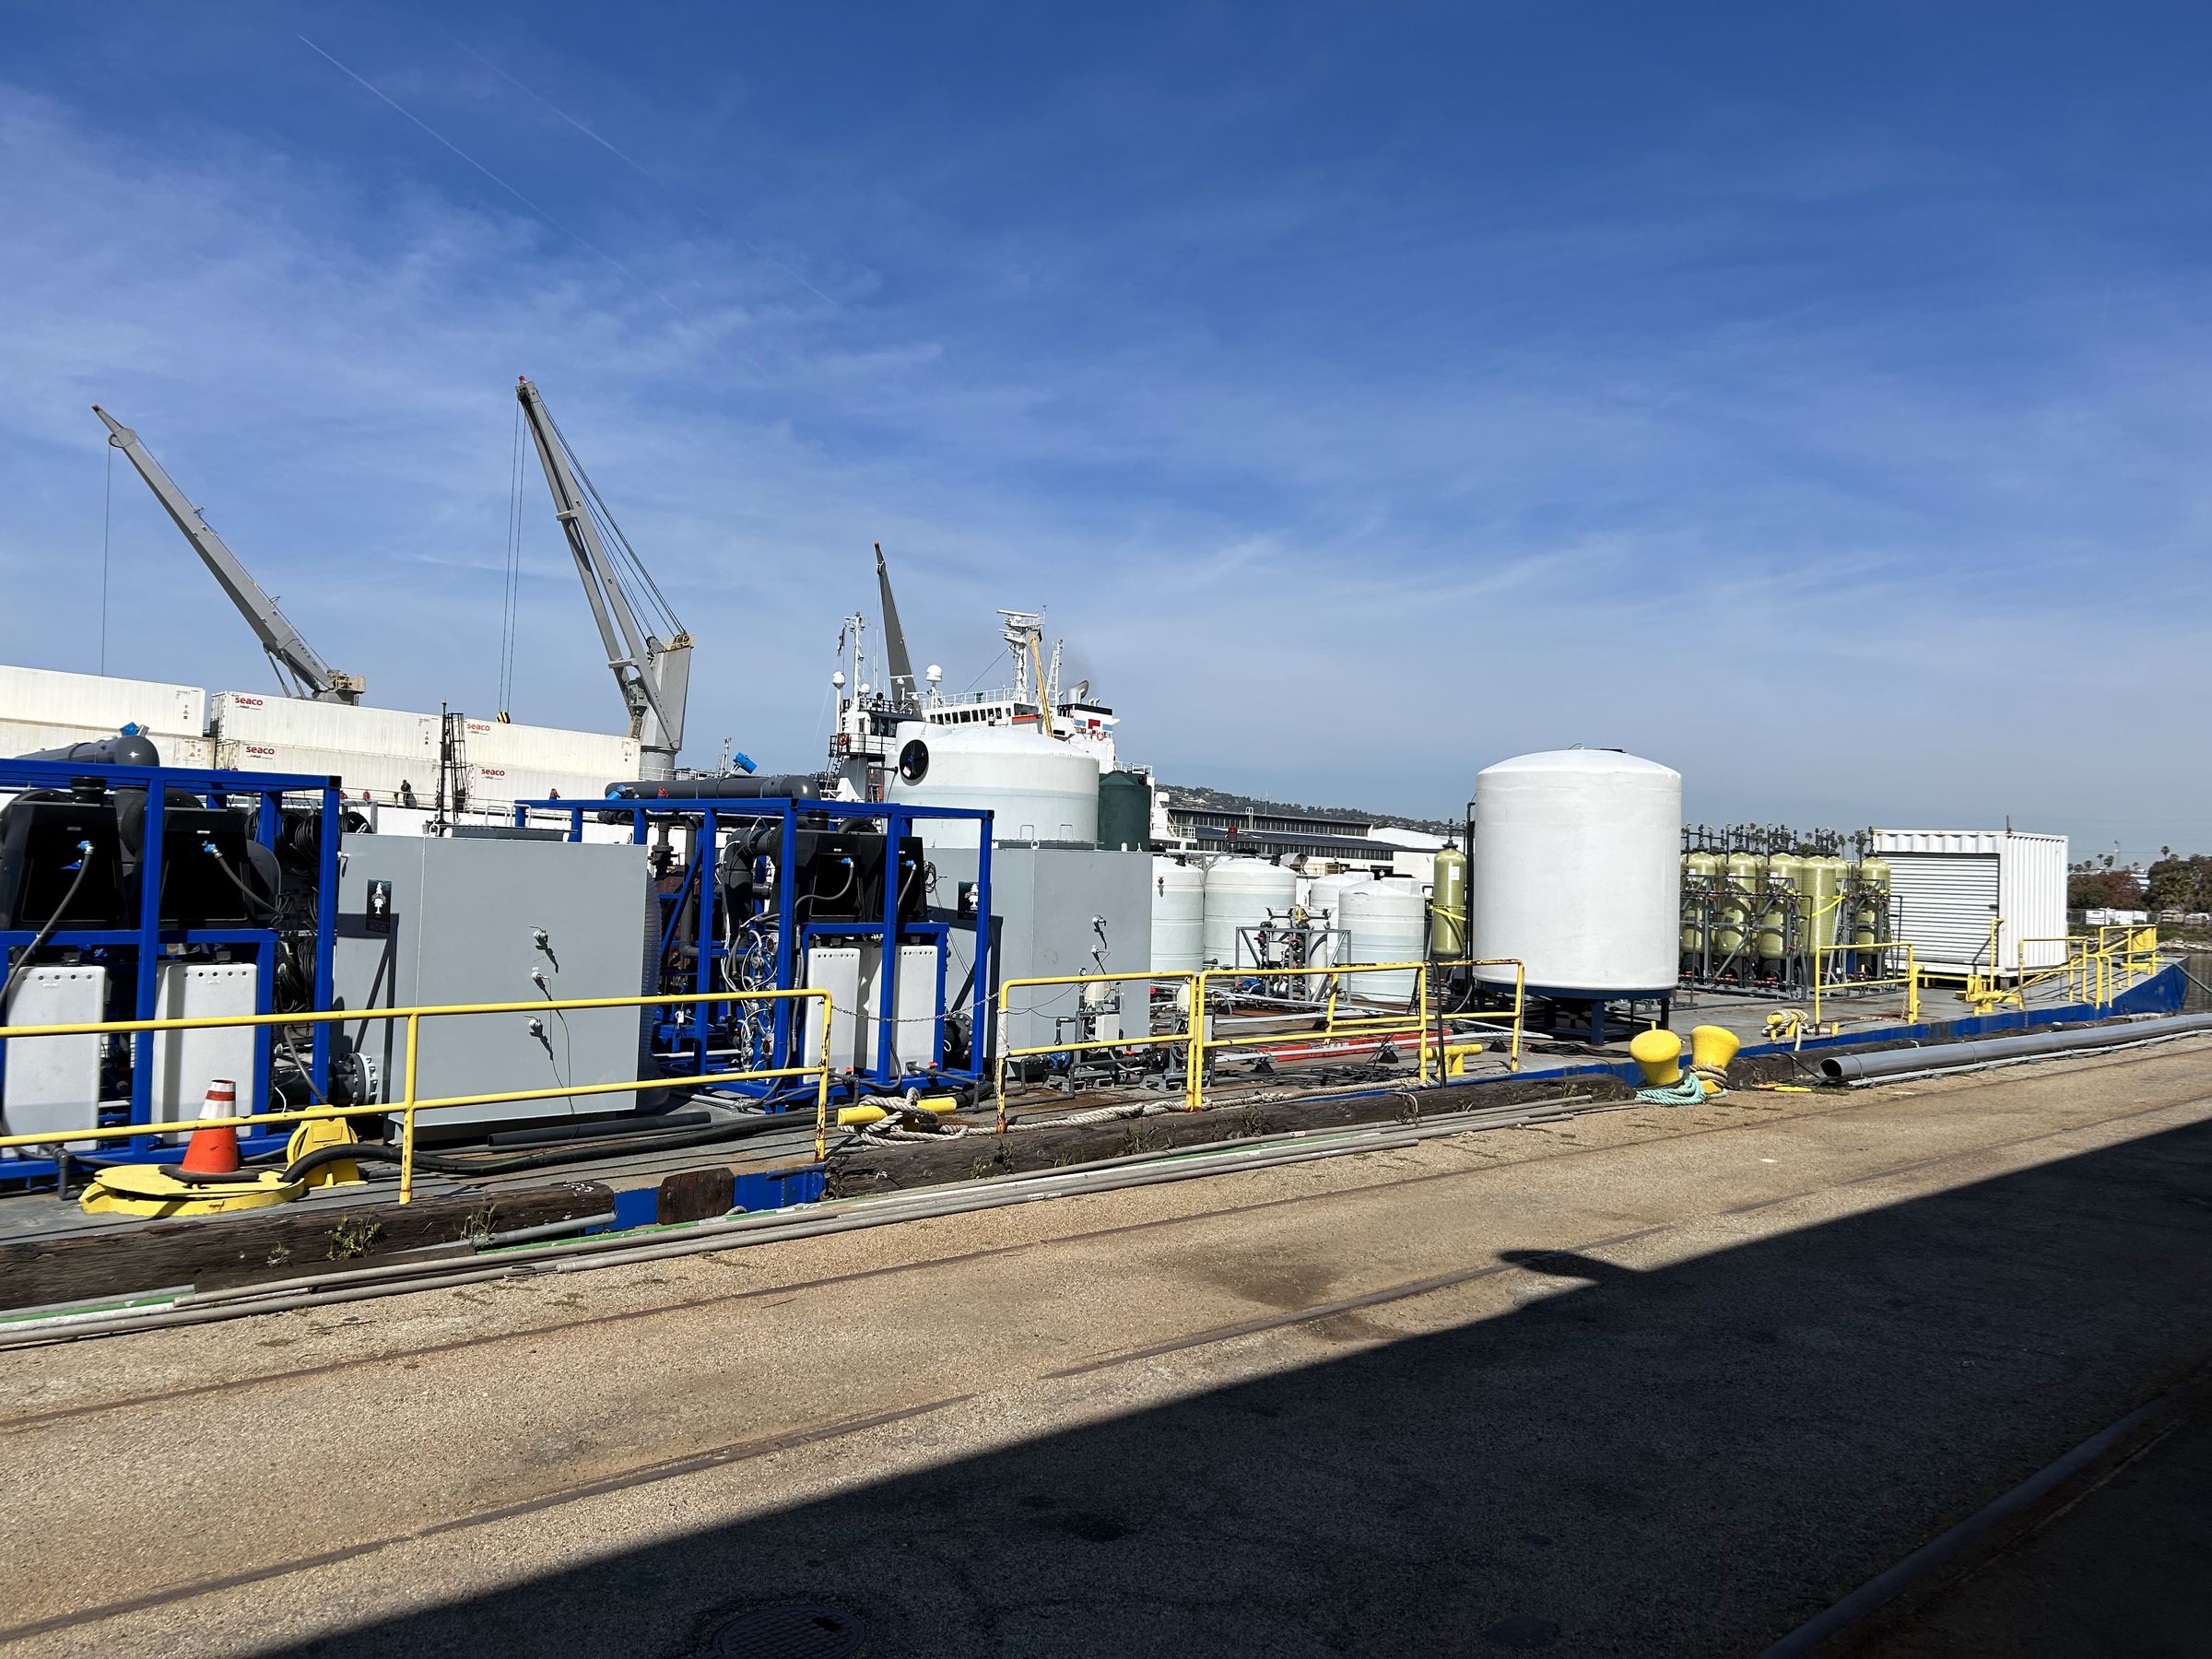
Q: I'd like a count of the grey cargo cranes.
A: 3